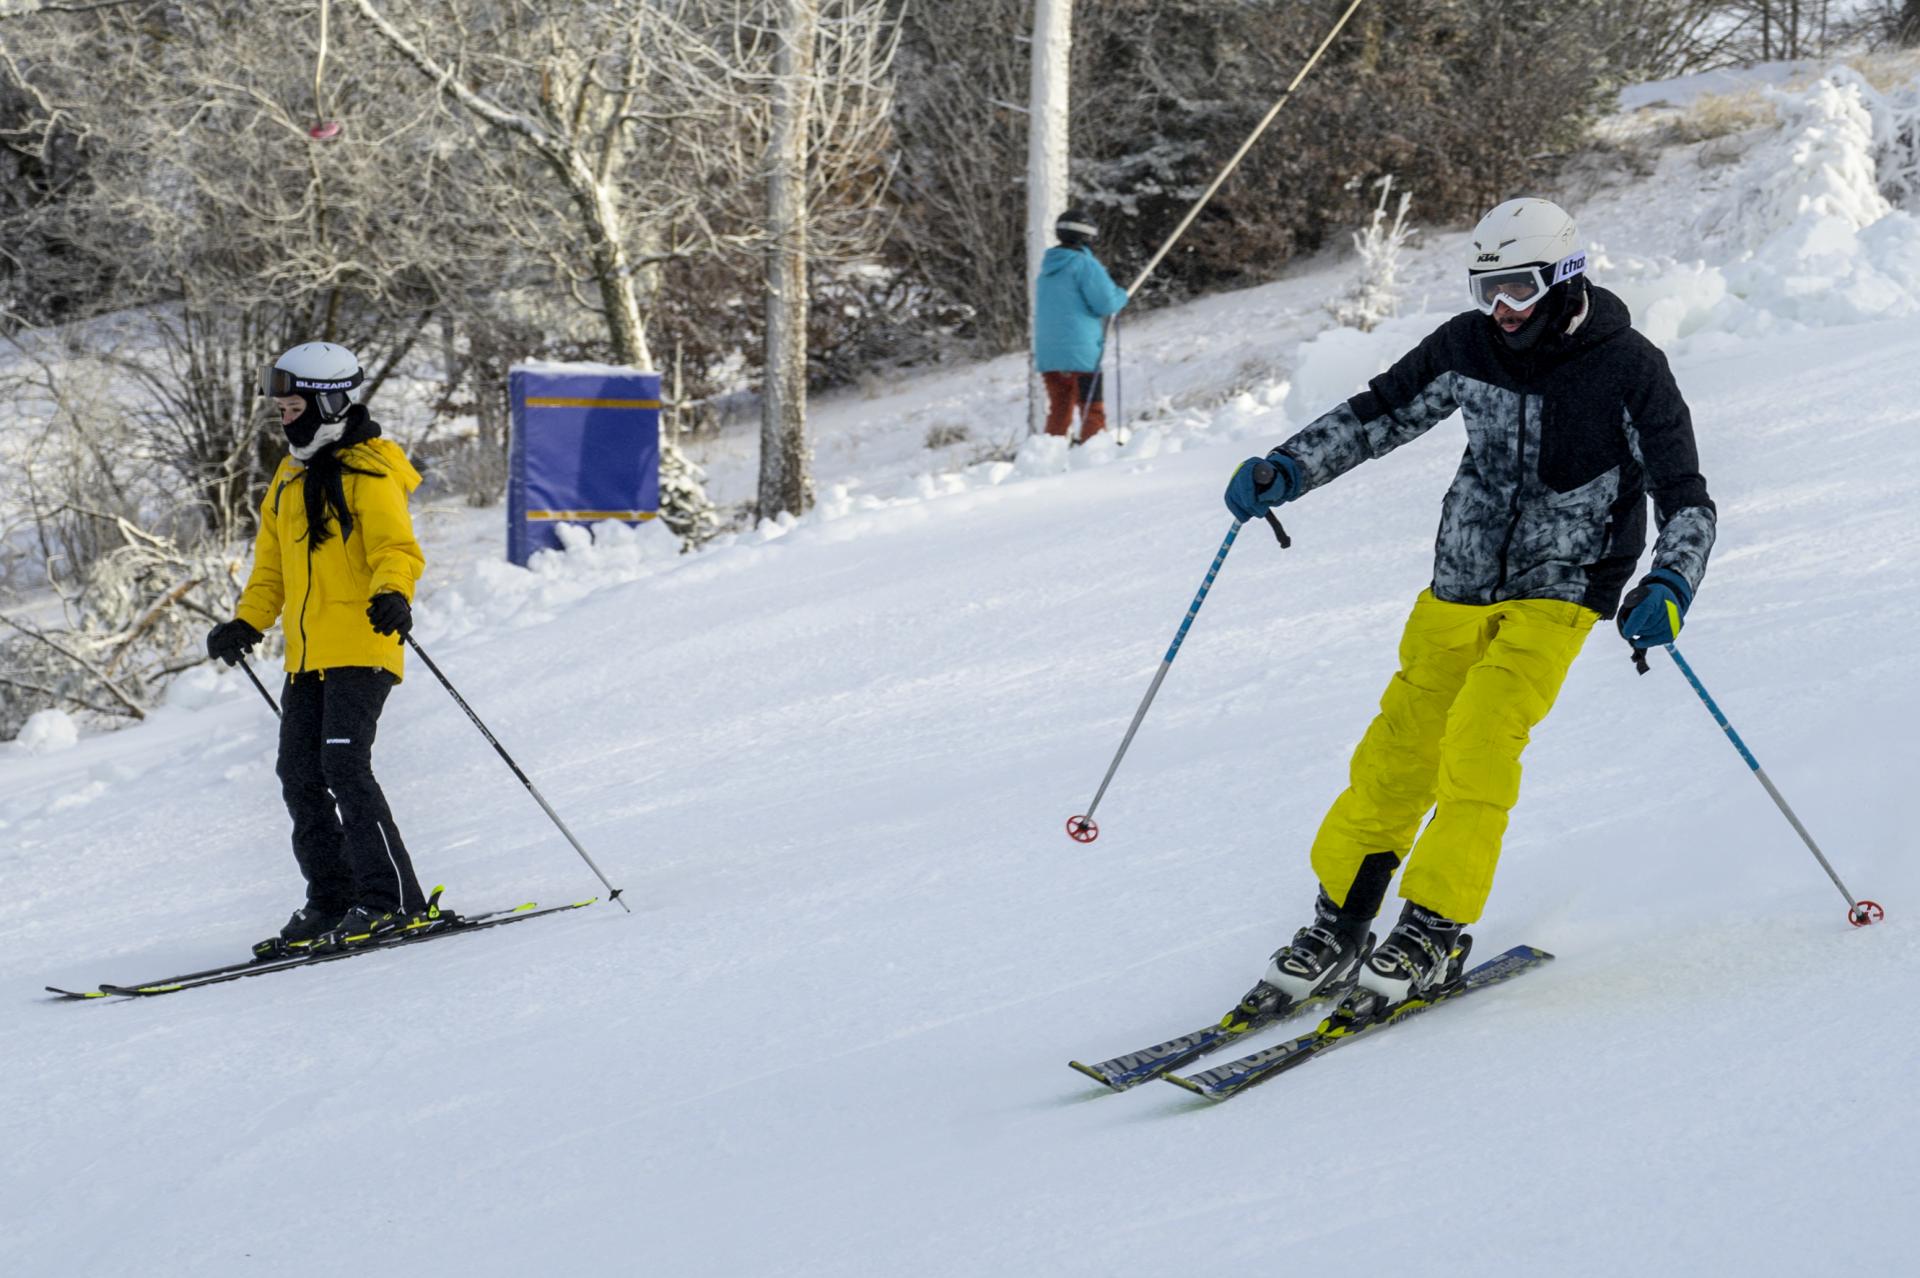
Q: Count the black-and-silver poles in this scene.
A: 2